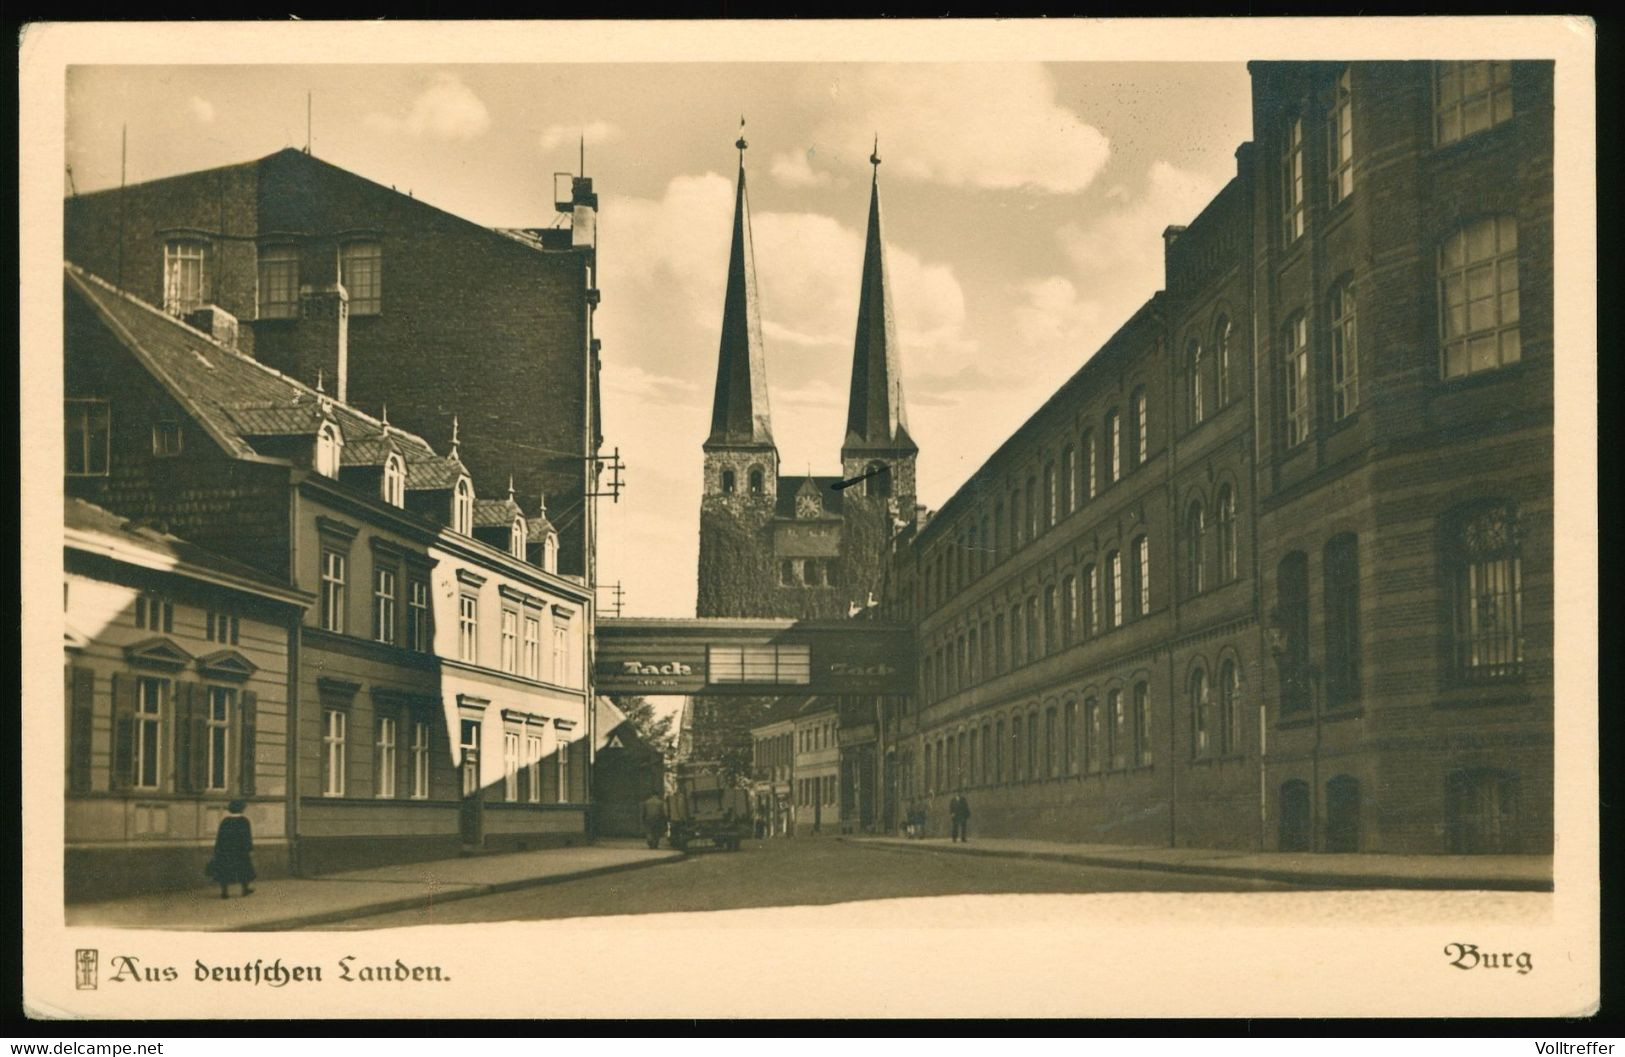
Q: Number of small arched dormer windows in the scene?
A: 5